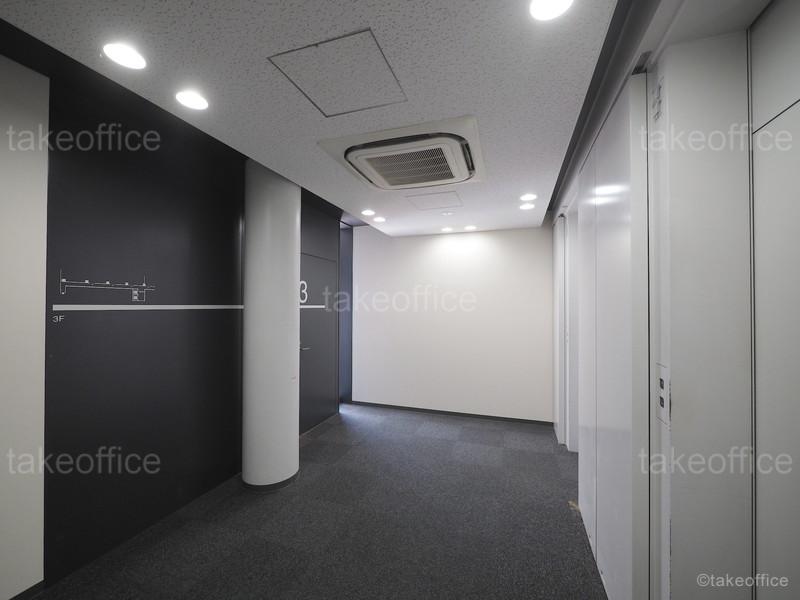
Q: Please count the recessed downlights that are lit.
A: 9